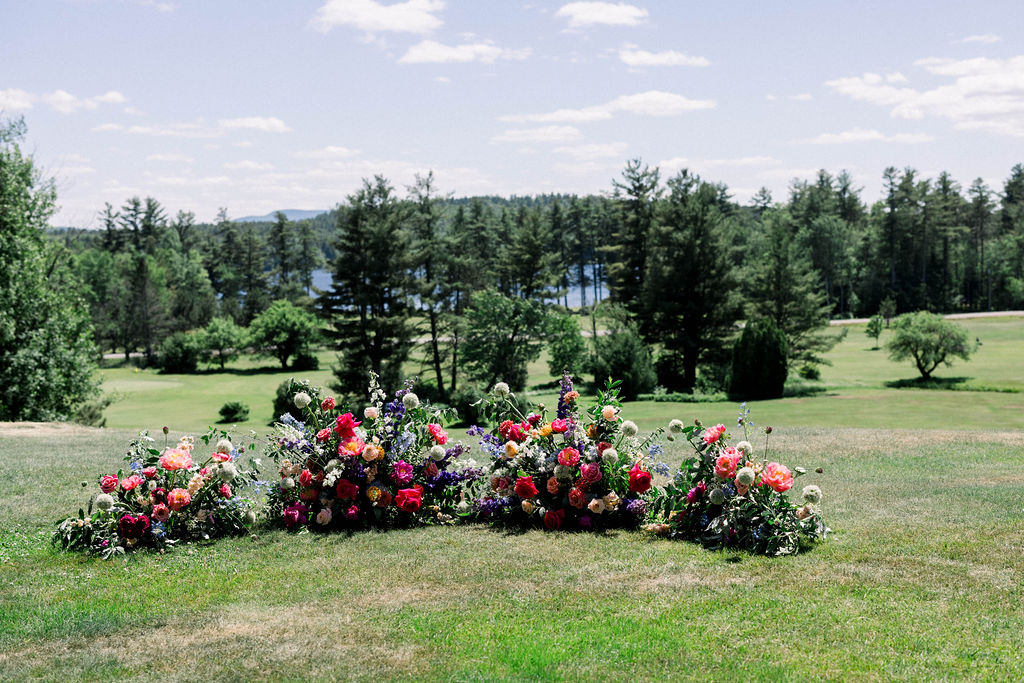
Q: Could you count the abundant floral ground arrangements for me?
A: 4